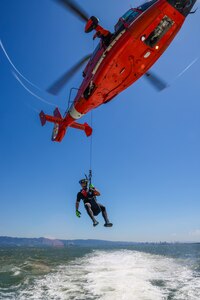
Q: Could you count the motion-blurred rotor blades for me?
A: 3